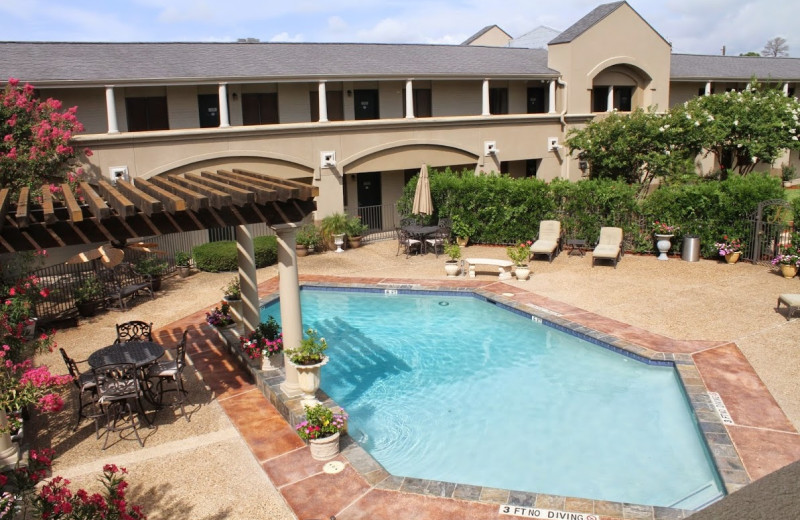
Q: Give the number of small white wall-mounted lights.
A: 4